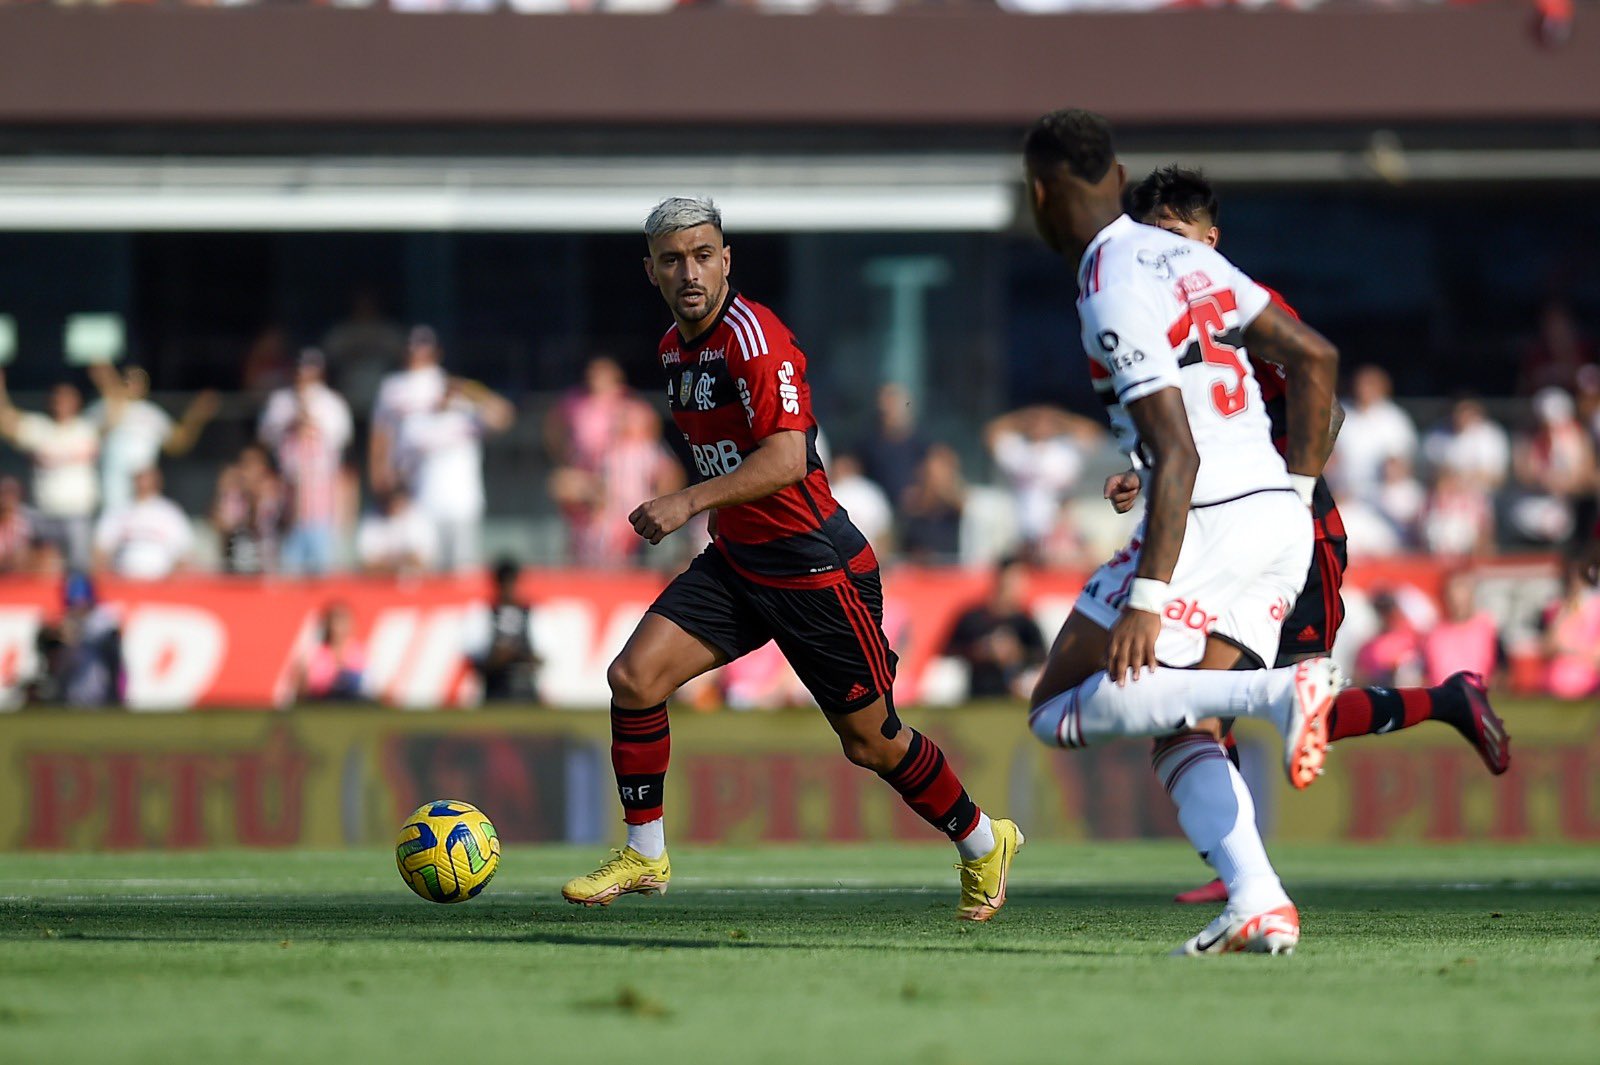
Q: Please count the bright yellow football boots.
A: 2